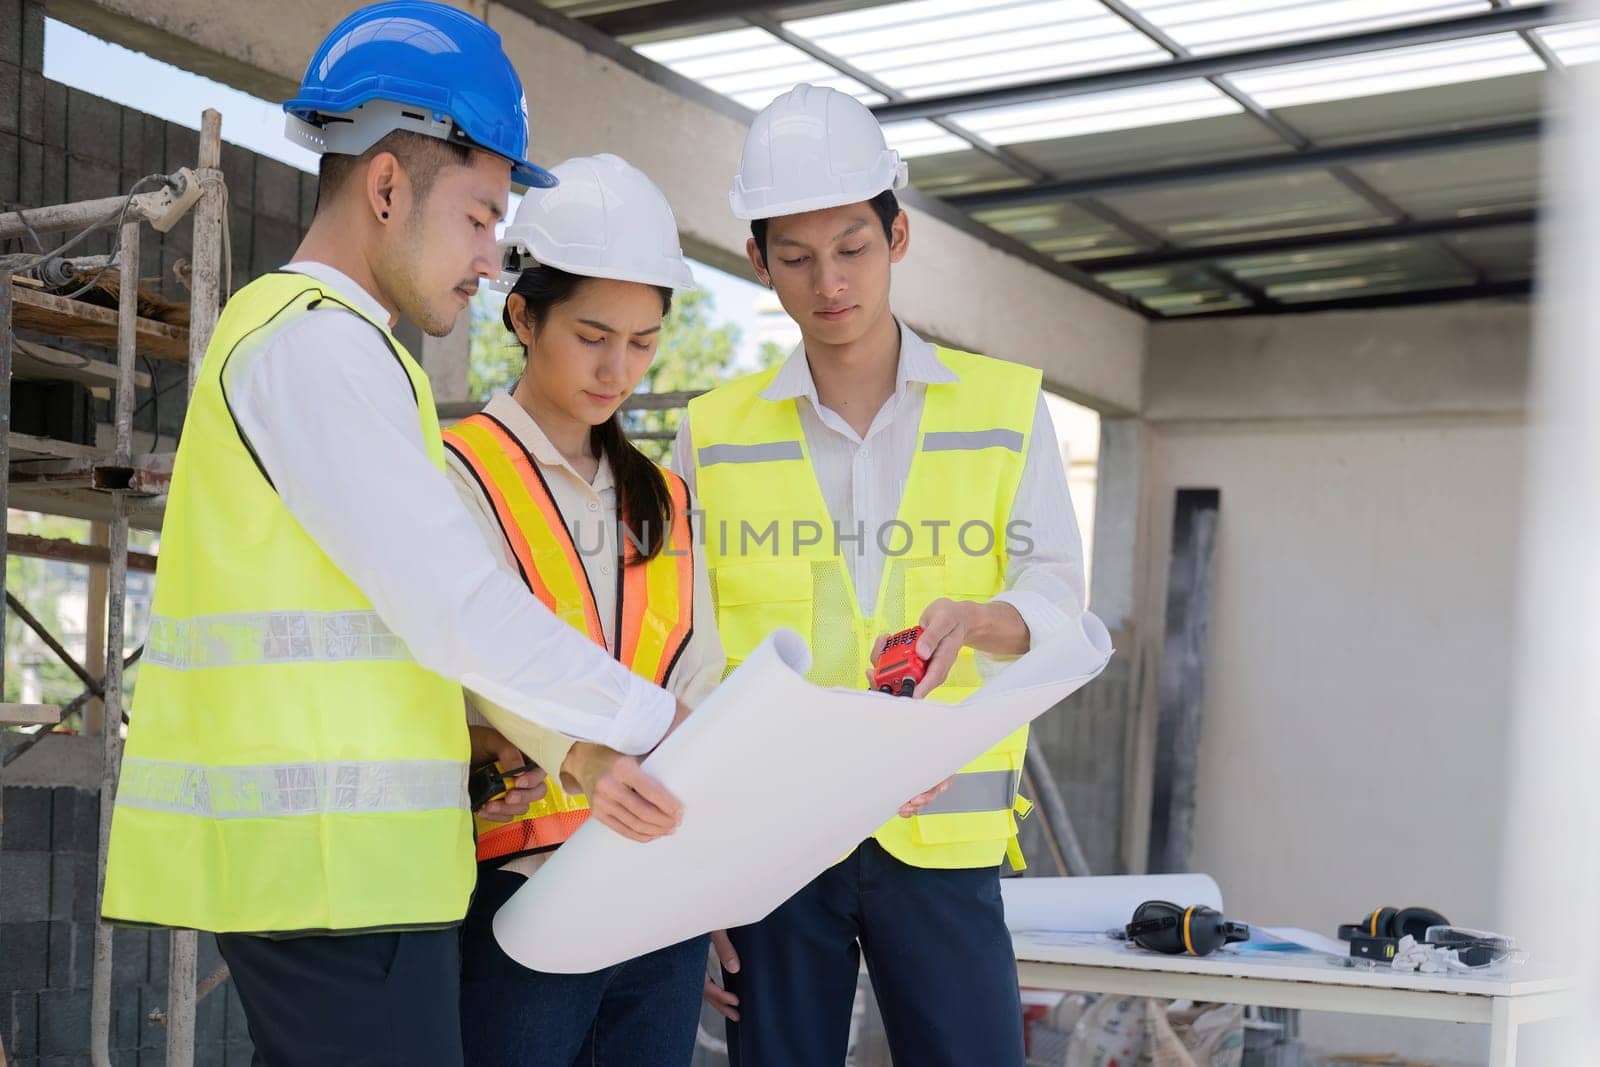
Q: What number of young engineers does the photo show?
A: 3